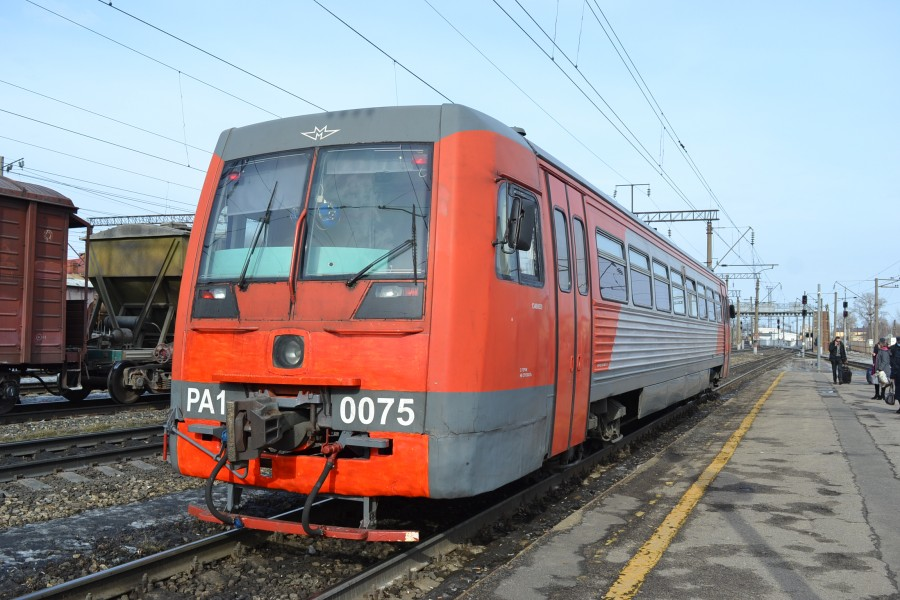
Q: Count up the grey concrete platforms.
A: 1